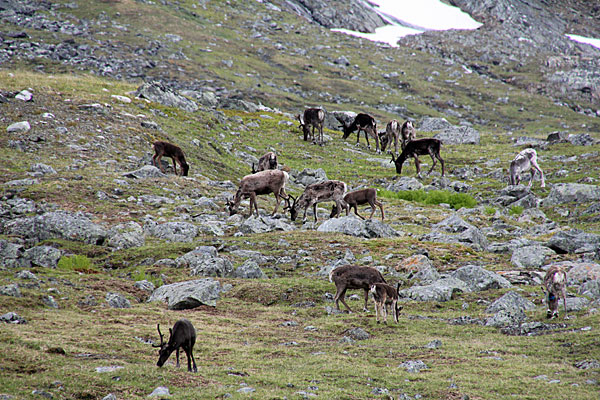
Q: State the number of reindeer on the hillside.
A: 15